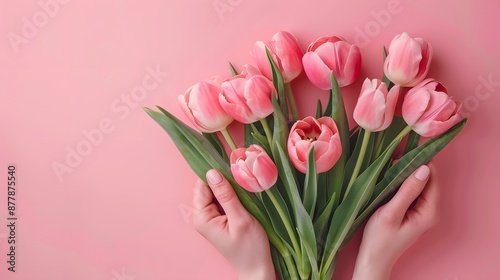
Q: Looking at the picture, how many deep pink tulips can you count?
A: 9